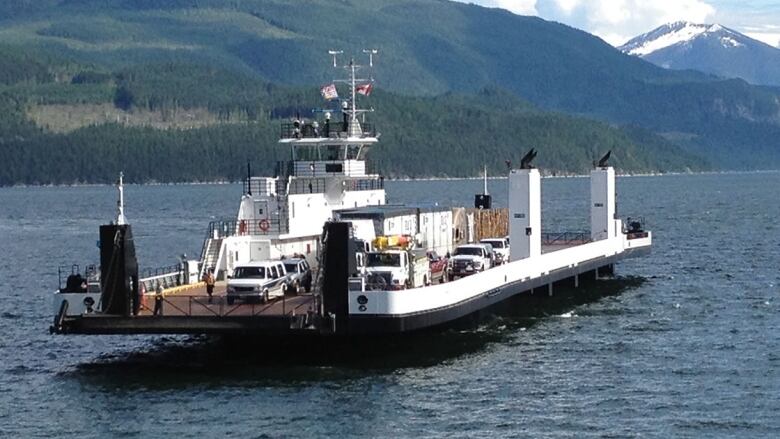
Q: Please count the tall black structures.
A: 2